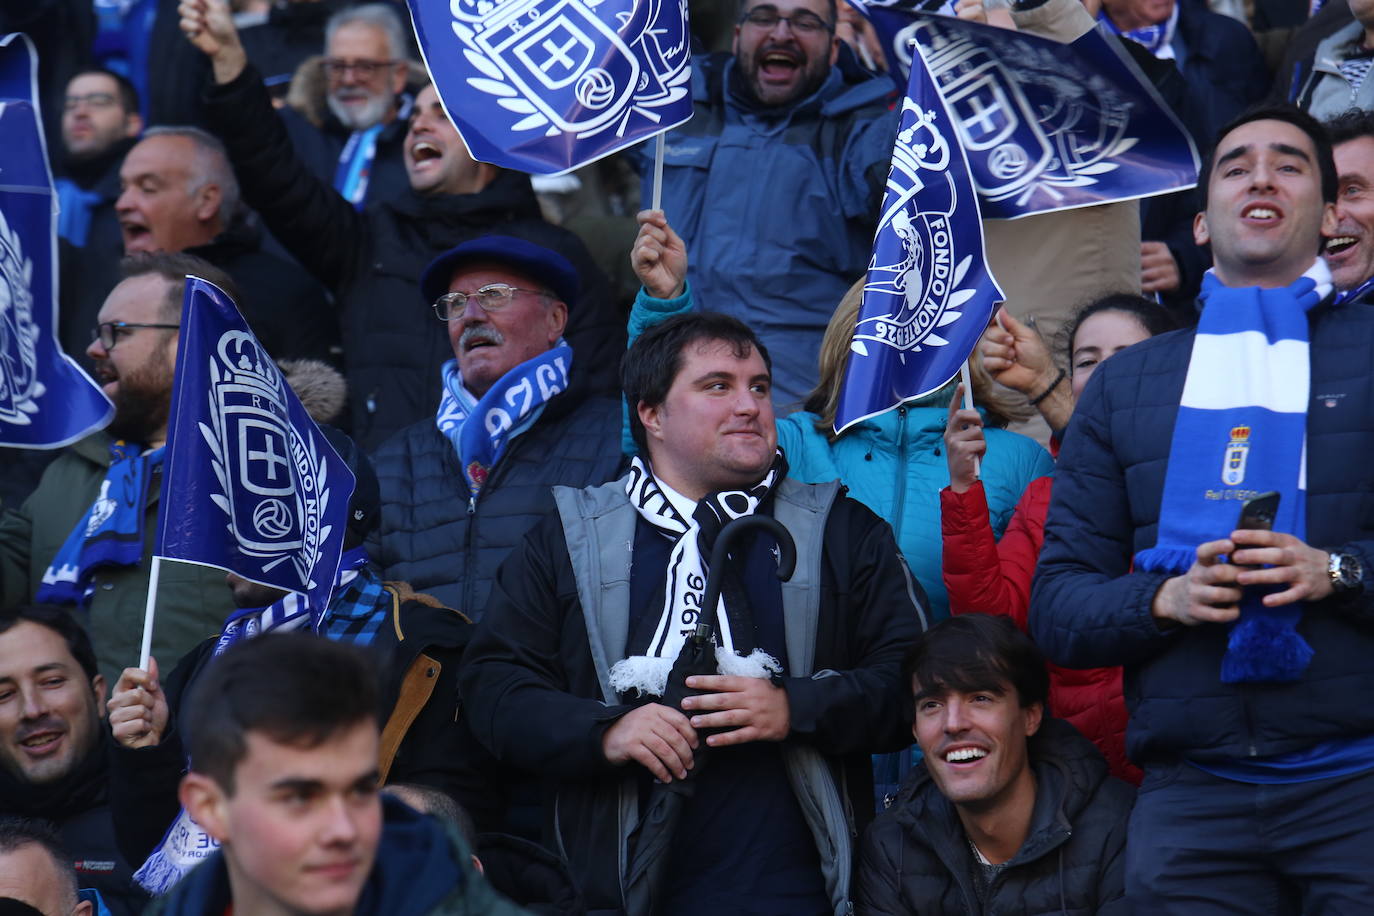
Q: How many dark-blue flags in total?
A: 5